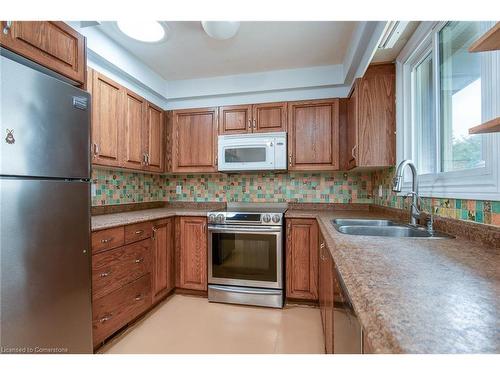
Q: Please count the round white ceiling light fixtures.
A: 2